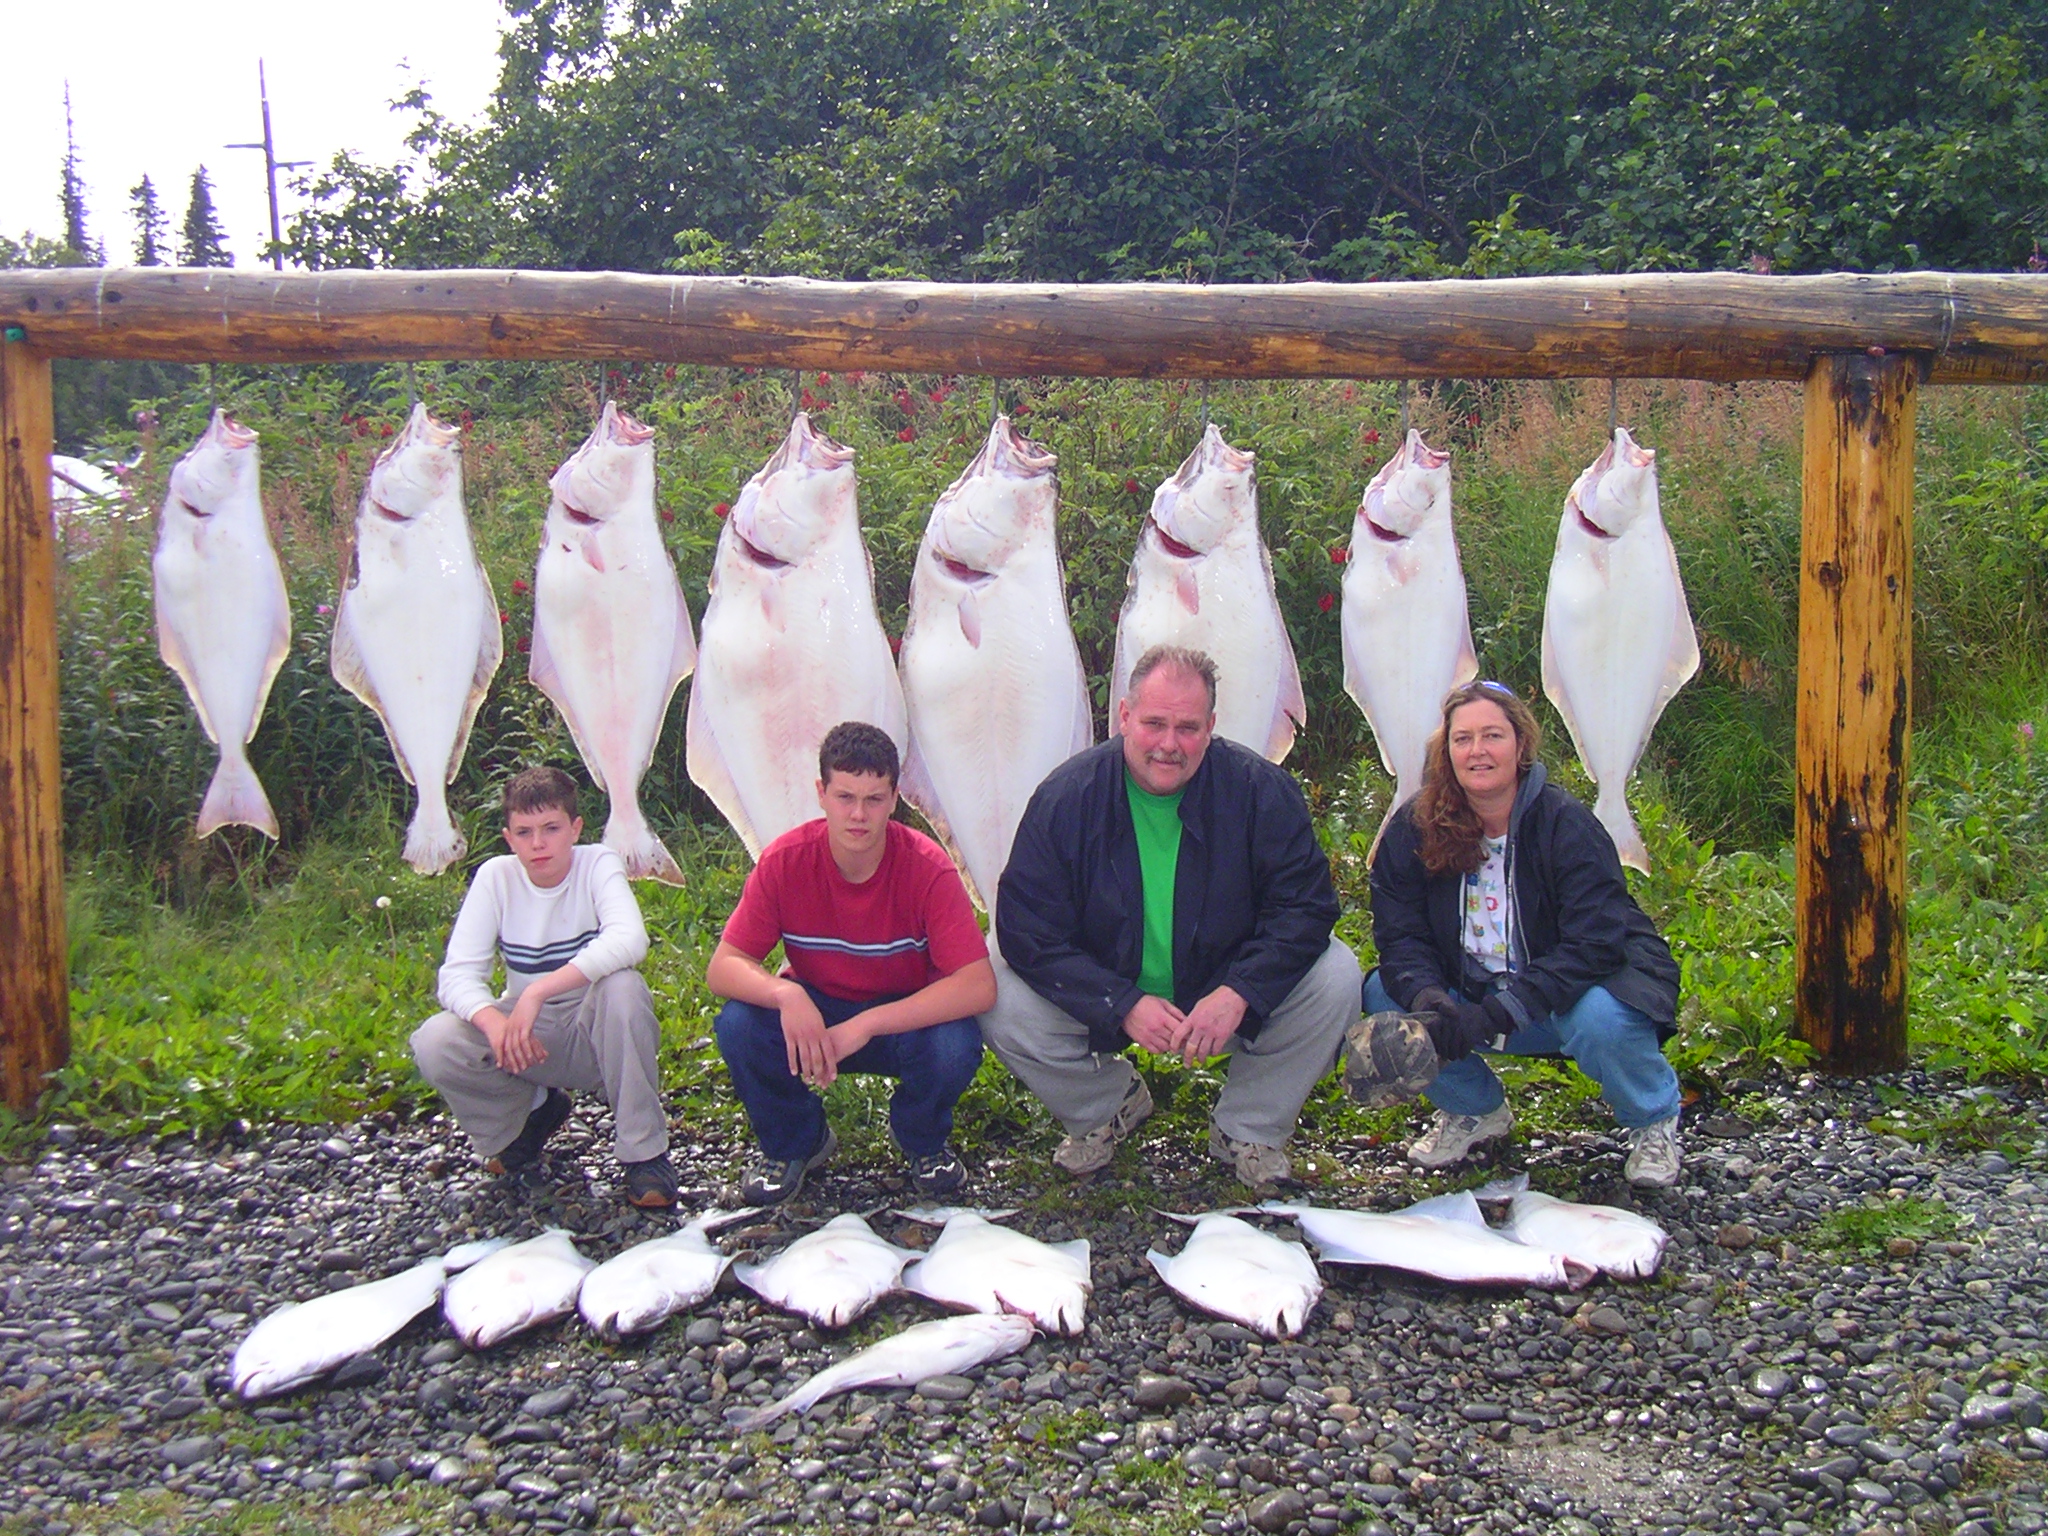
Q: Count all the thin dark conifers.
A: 3